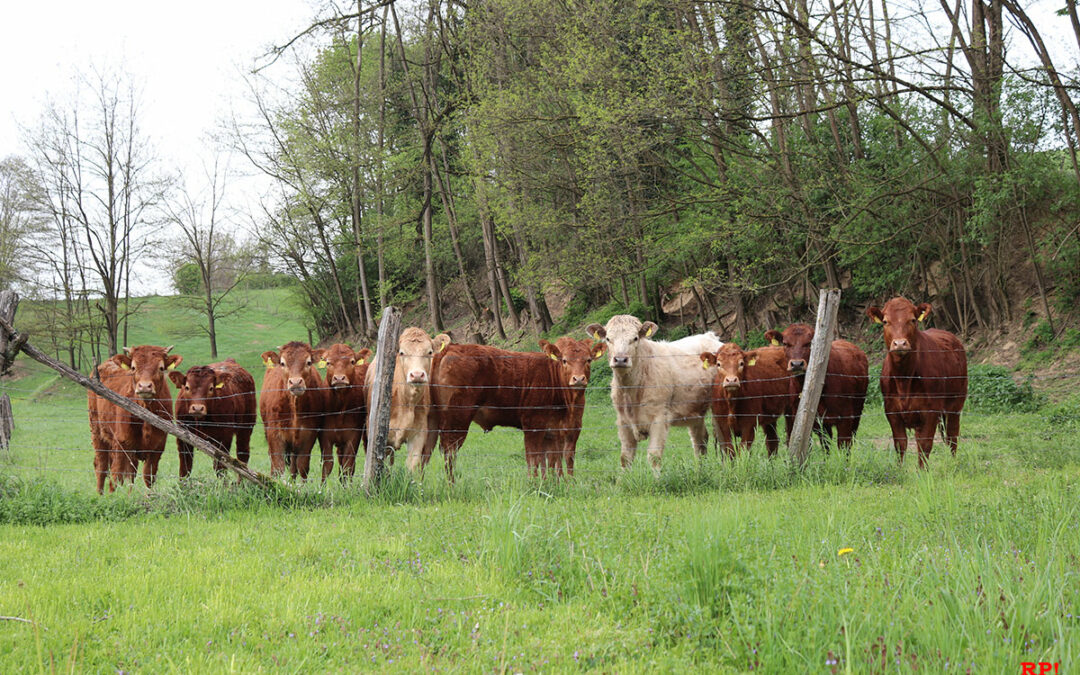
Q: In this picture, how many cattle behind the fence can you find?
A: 10